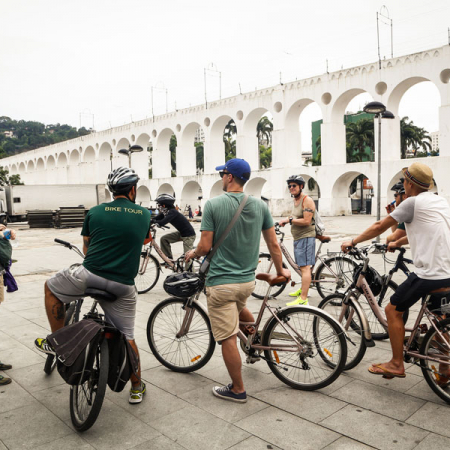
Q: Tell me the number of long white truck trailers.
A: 1